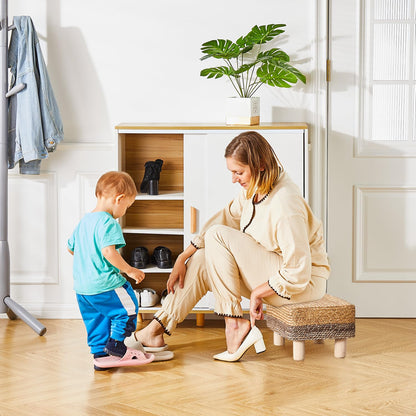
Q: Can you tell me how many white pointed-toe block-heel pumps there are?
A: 1